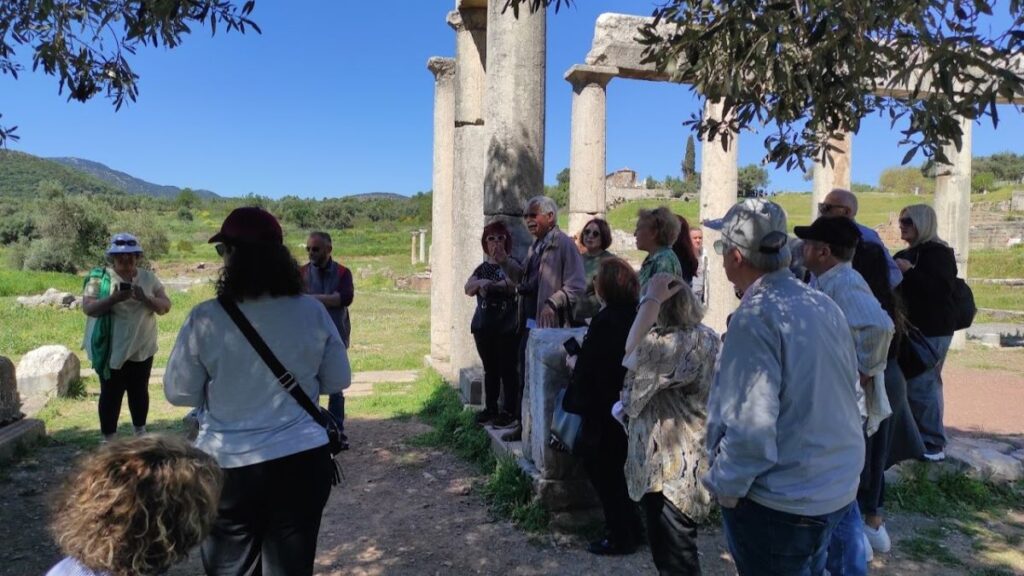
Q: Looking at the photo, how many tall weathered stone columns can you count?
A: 7